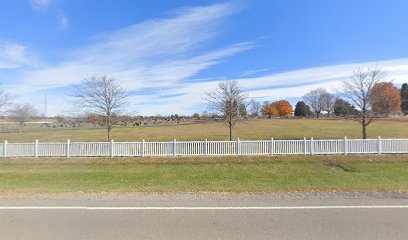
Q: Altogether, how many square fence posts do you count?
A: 13